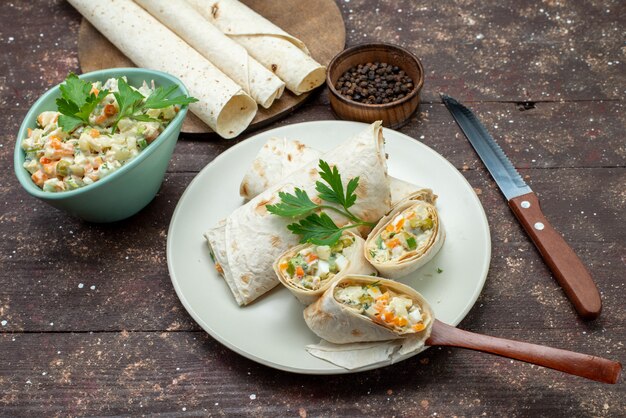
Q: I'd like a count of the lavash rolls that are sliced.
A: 3